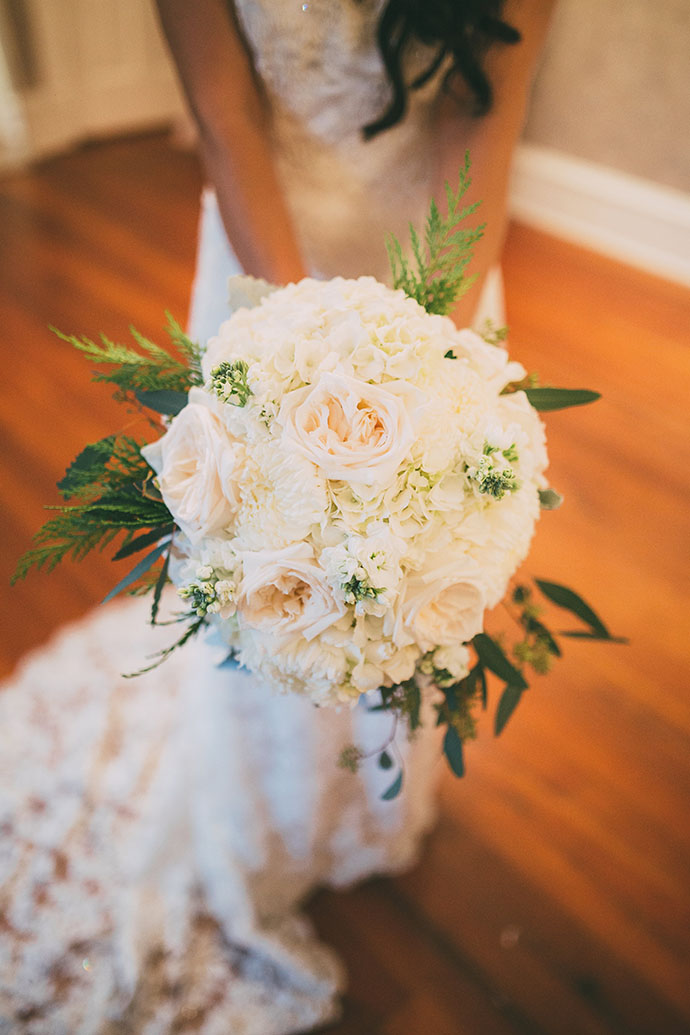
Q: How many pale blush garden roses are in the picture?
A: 4